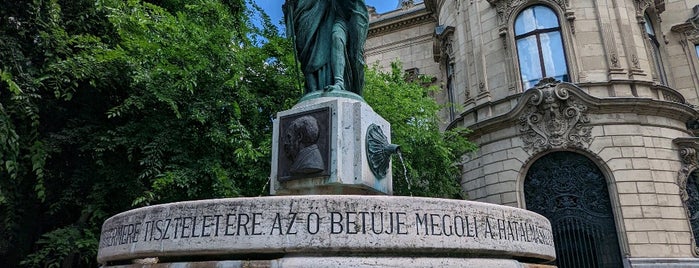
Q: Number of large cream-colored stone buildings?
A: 1